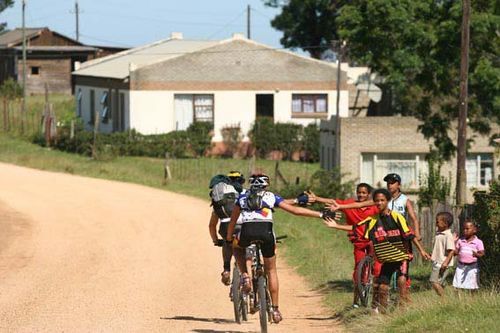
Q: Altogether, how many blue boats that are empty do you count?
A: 0